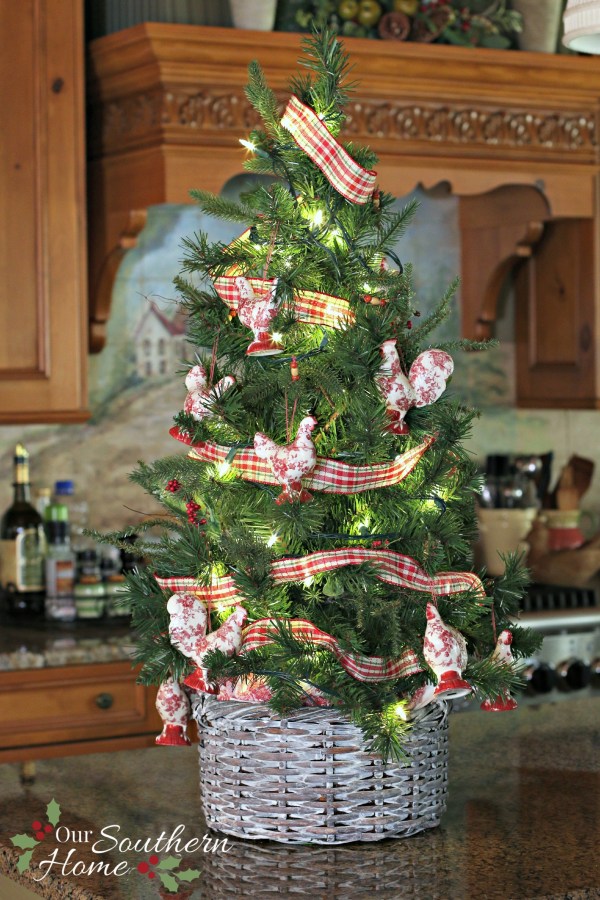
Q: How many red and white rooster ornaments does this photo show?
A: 8